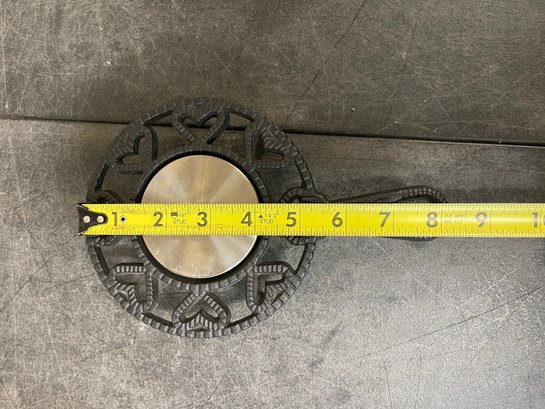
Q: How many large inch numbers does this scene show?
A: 10